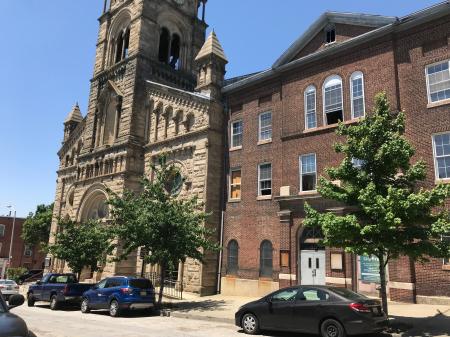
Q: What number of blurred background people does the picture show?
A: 0